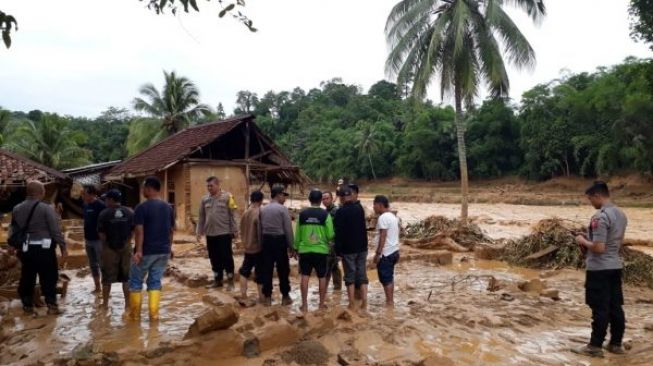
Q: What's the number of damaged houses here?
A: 2